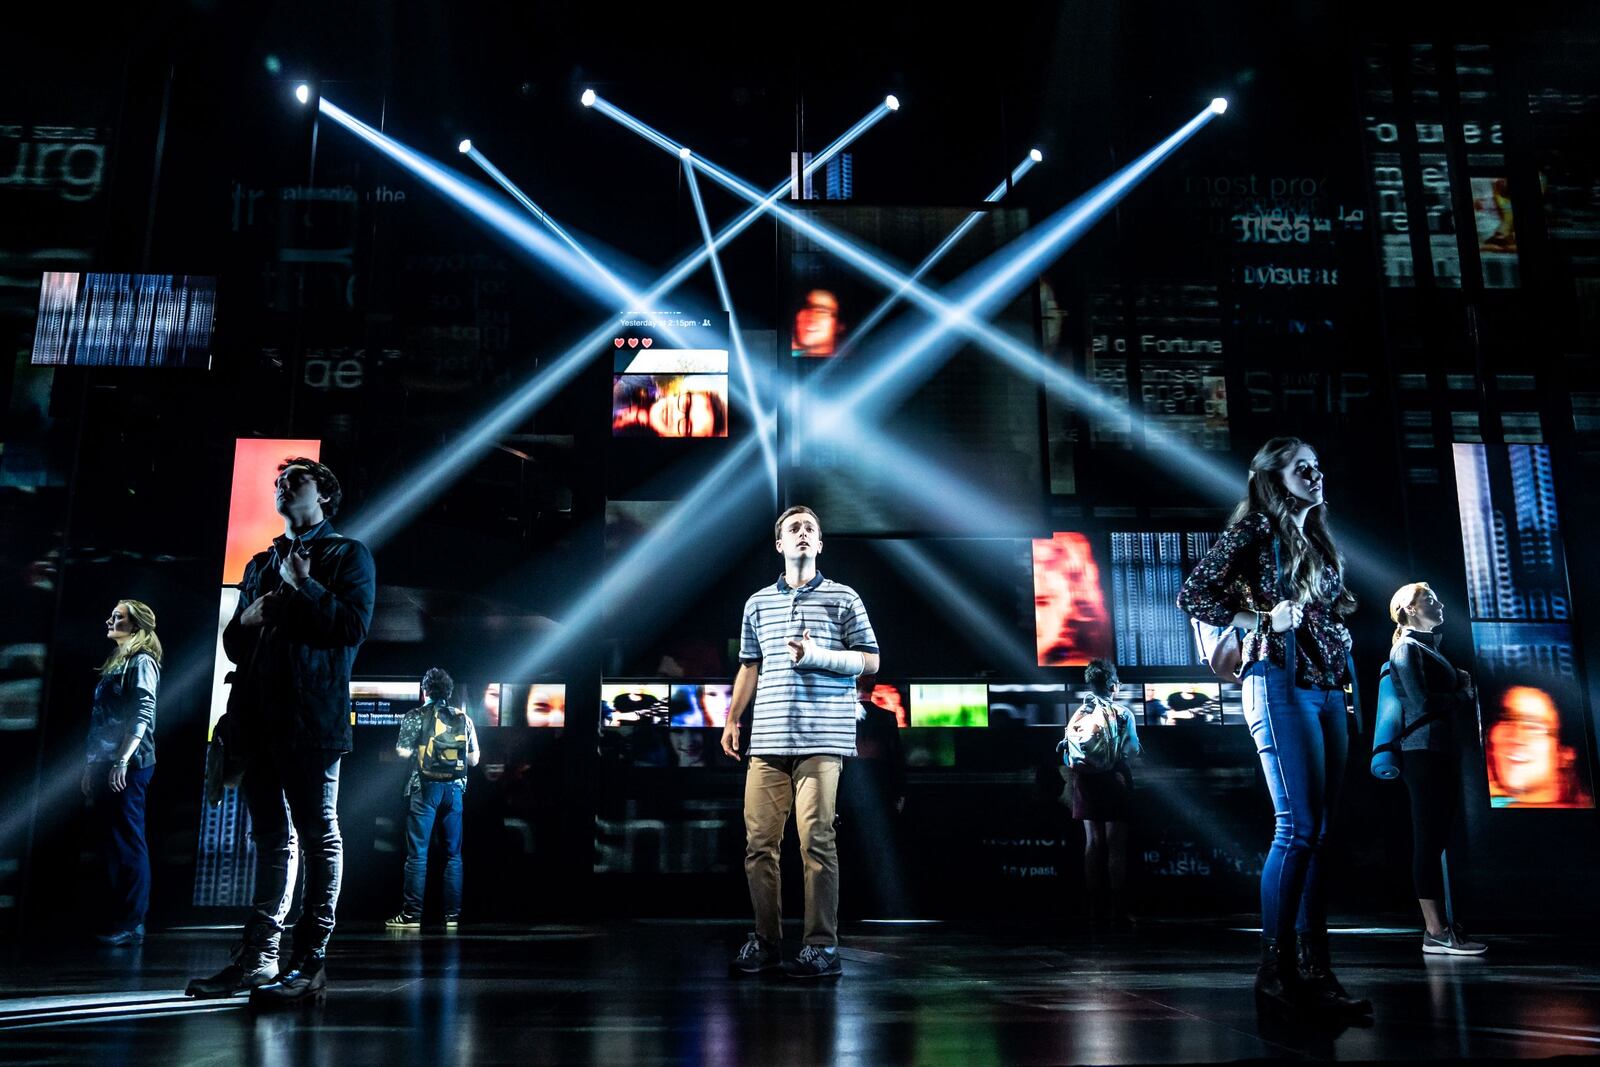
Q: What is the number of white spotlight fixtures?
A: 7